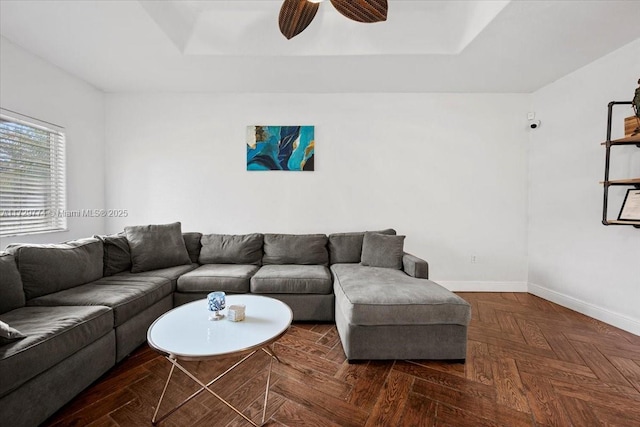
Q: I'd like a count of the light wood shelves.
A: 3